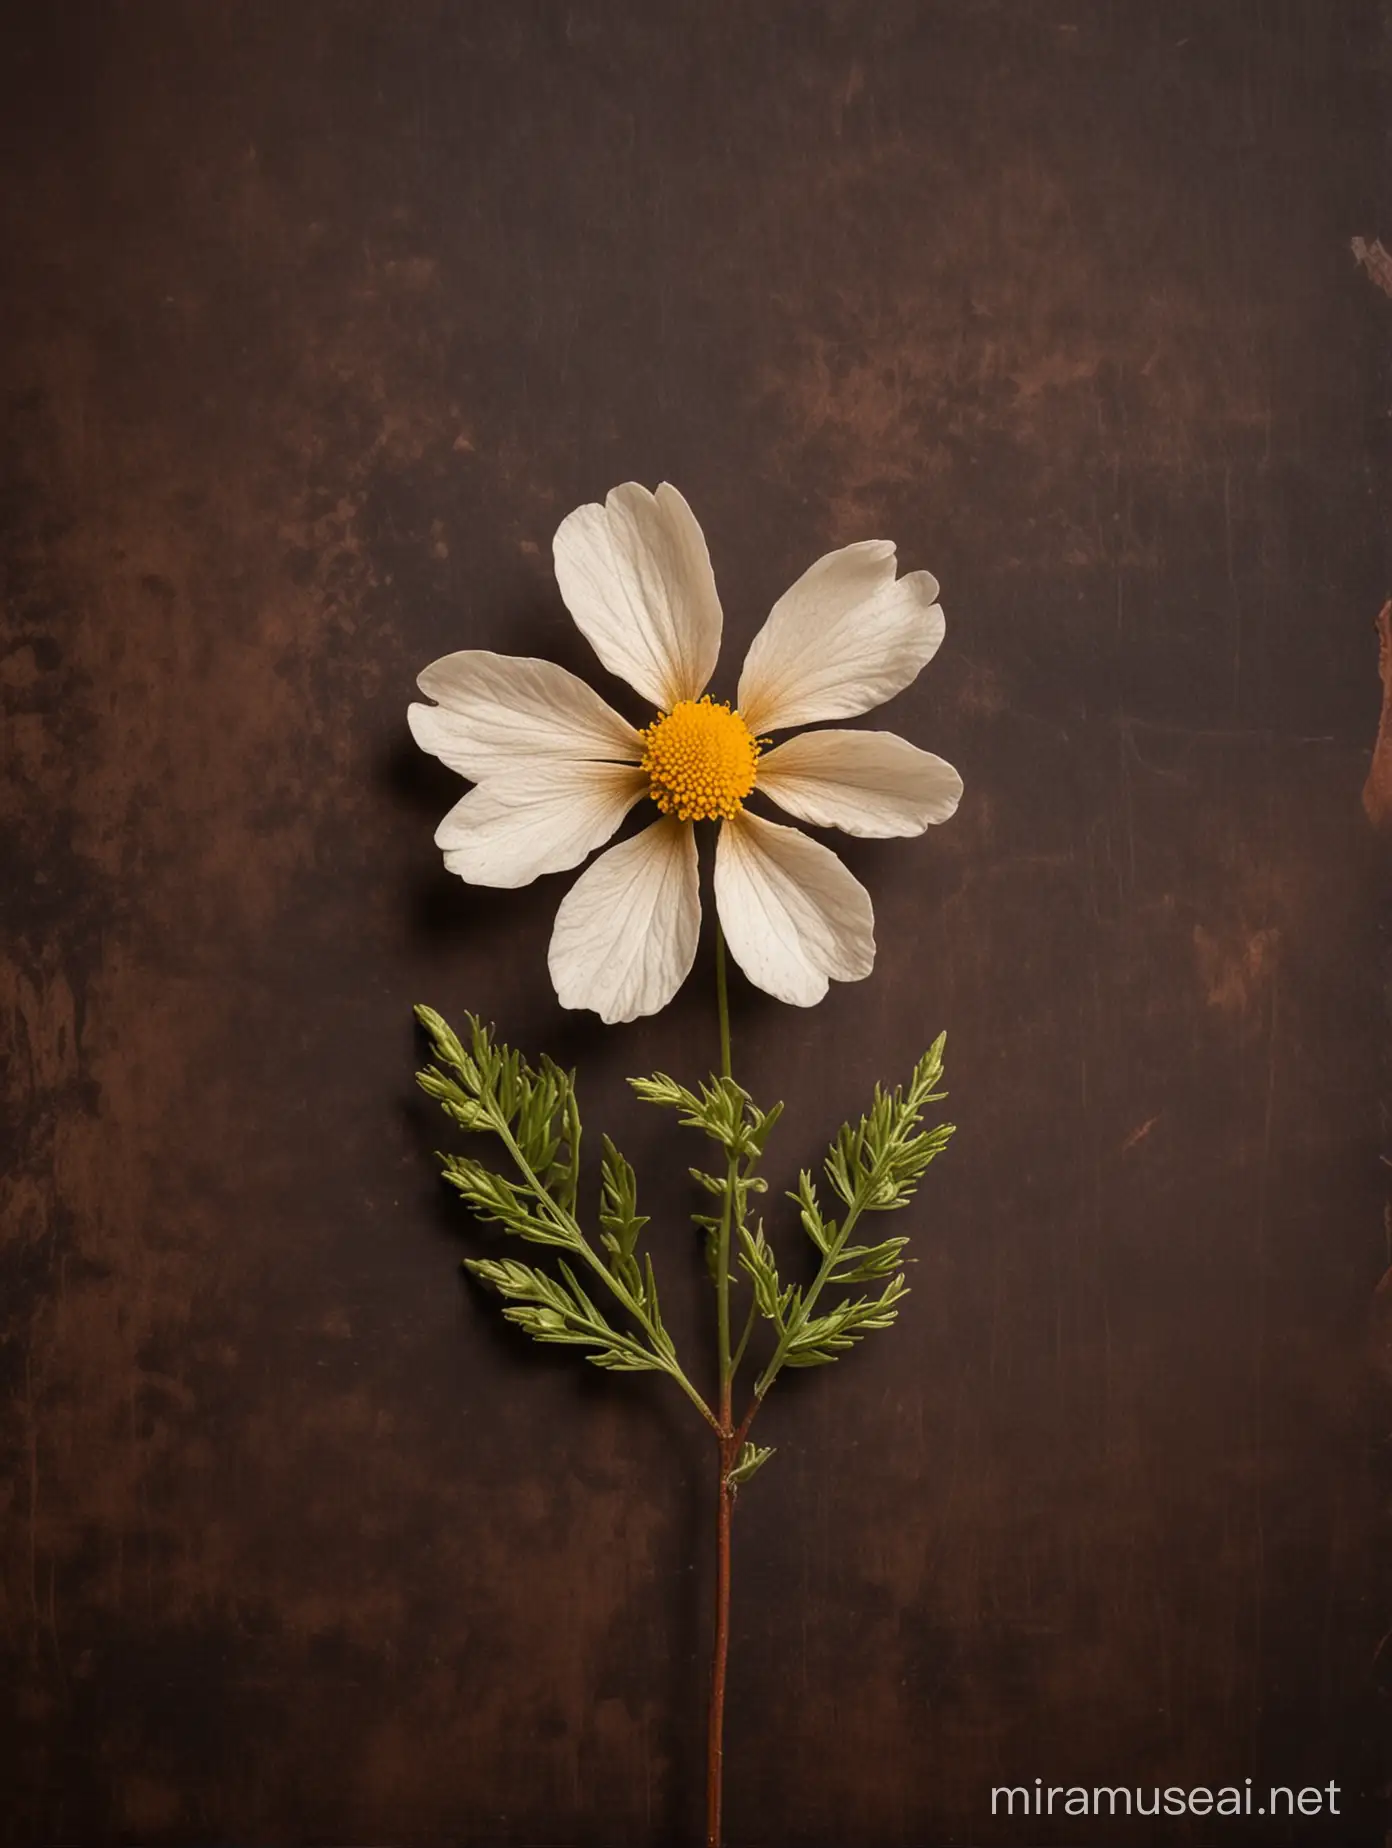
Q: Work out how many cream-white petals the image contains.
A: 7